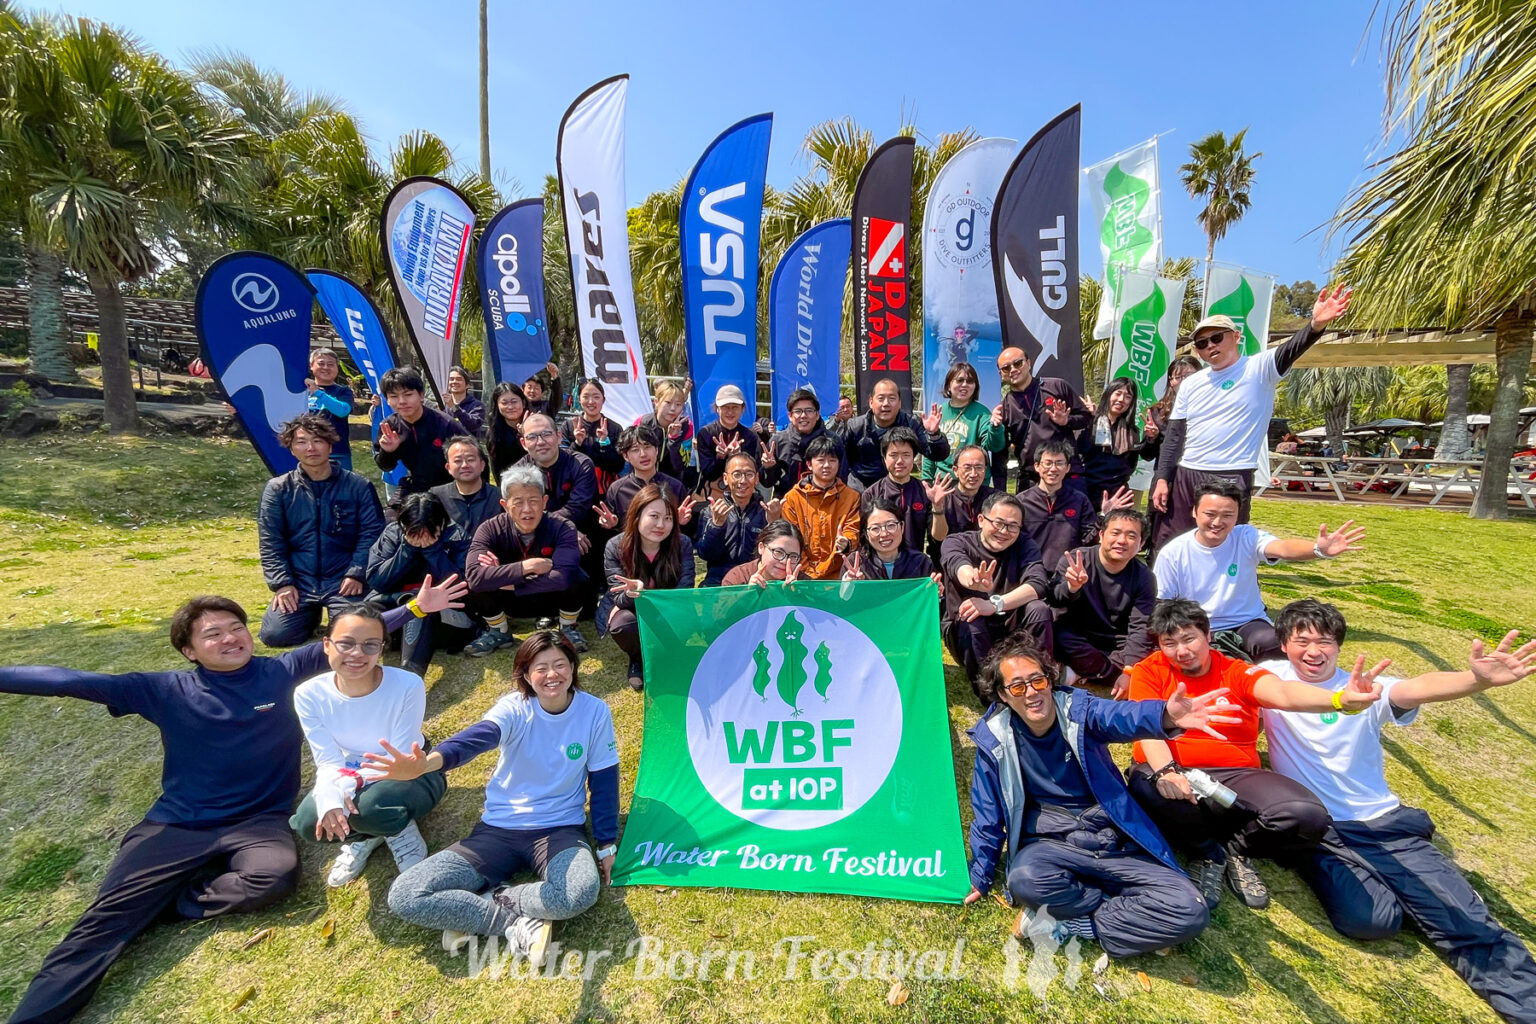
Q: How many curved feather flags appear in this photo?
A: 10